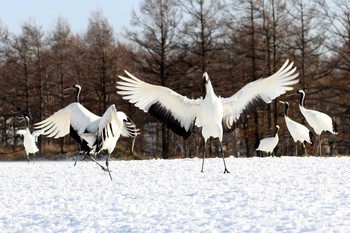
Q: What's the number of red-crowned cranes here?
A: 7